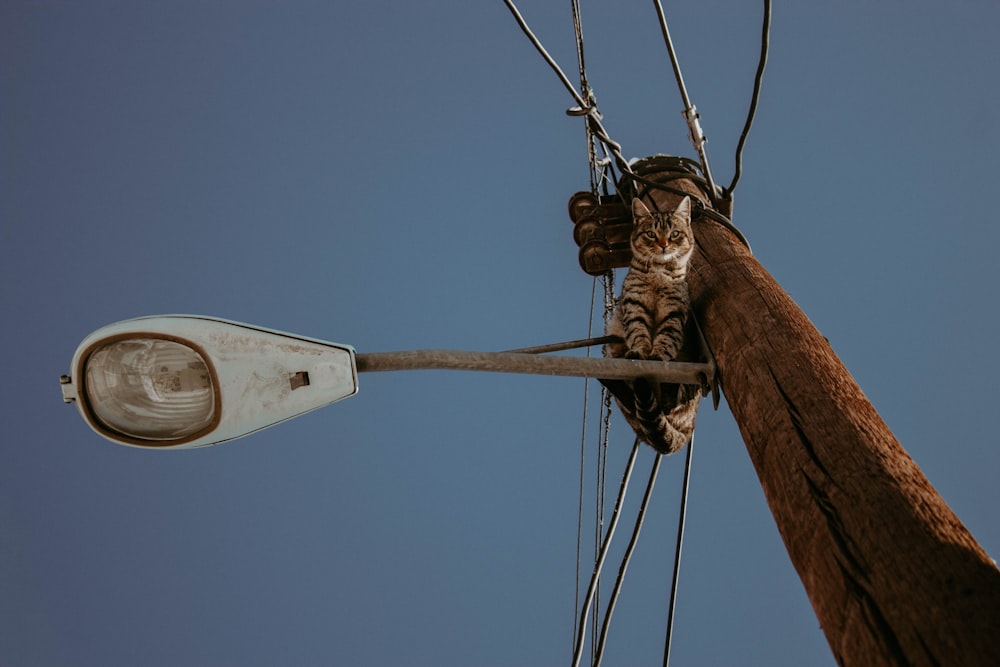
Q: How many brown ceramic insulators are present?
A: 3